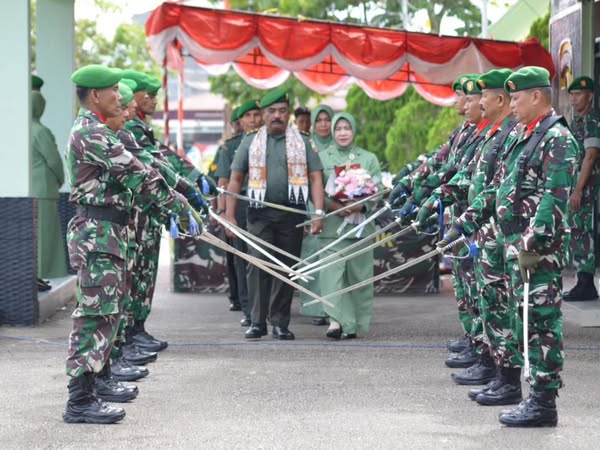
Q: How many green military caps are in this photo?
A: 14